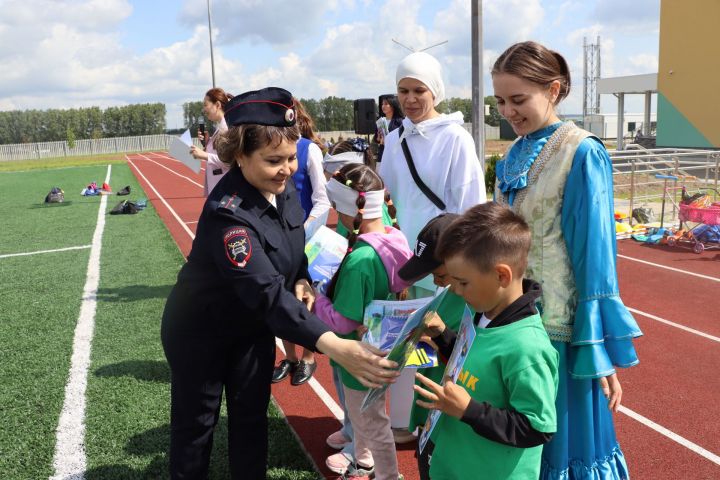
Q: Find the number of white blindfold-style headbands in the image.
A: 2